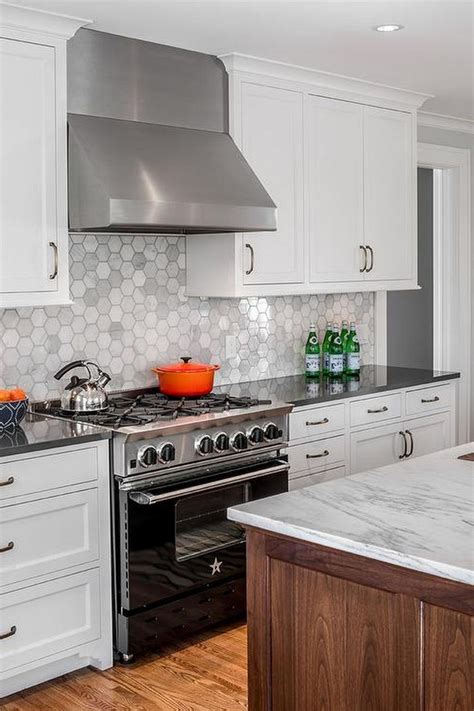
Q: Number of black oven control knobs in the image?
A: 7